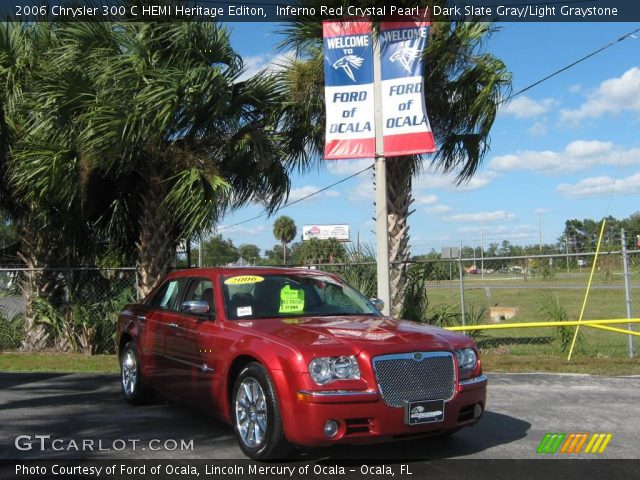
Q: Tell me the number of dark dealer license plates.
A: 1